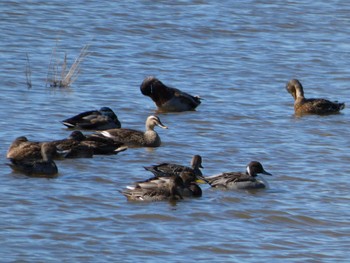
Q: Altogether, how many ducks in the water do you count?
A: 11